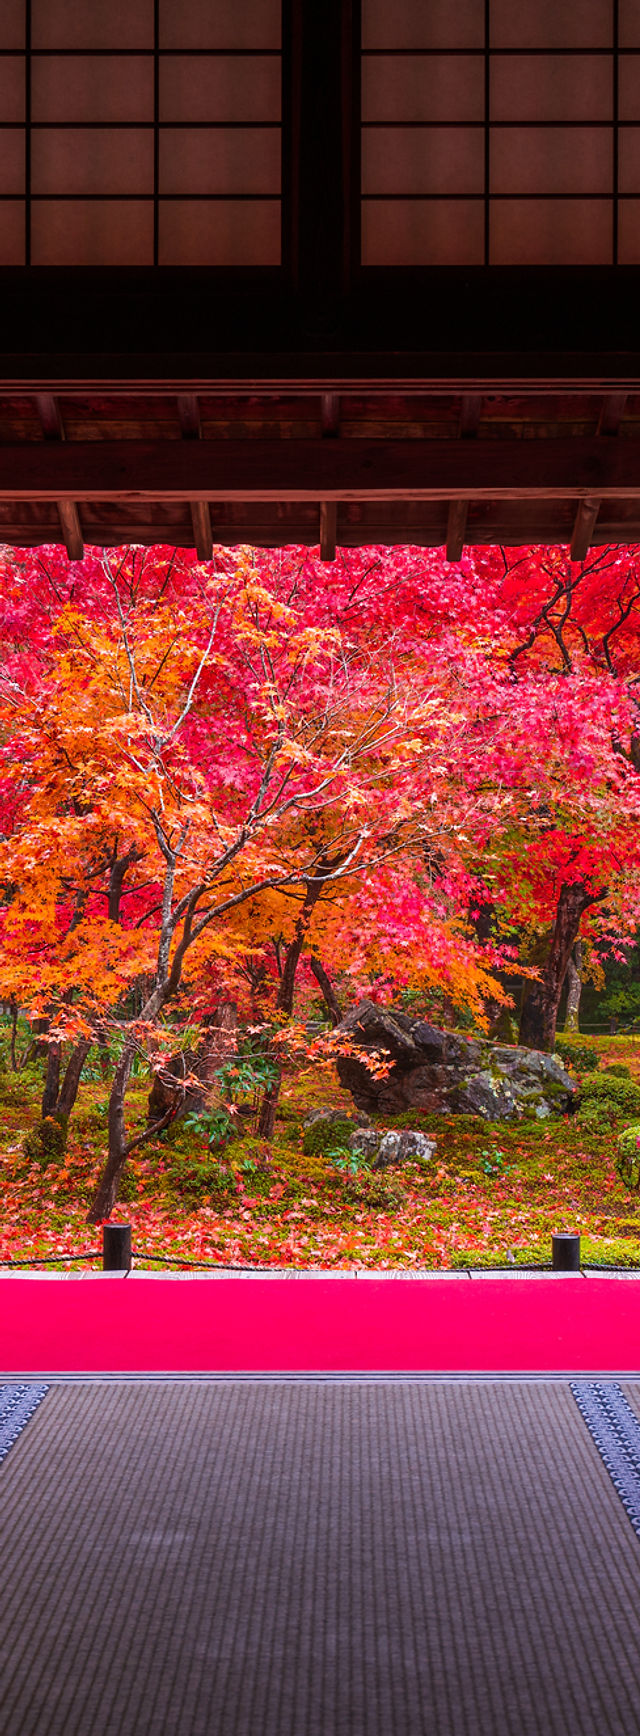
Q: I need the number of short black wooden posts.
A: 2